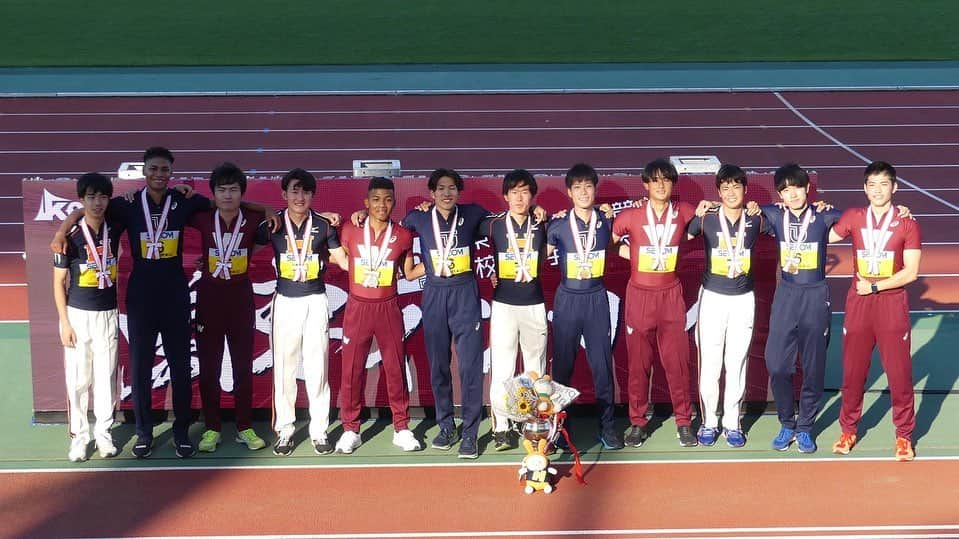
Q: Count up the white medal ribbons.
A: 12